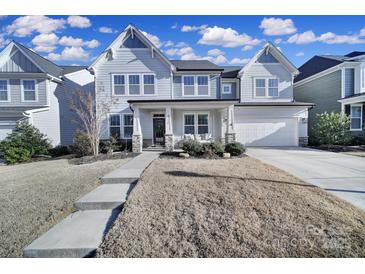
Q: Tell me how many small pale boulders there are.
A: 2